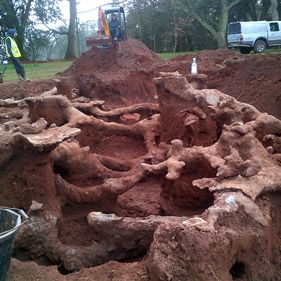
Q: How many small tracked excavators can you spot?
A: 1